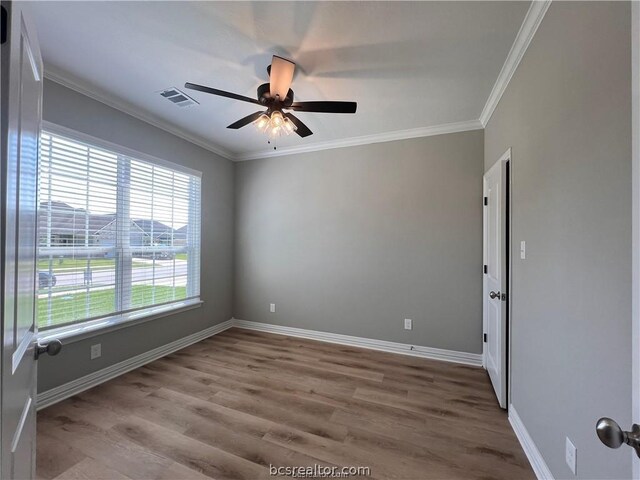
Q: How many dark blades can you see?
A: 4